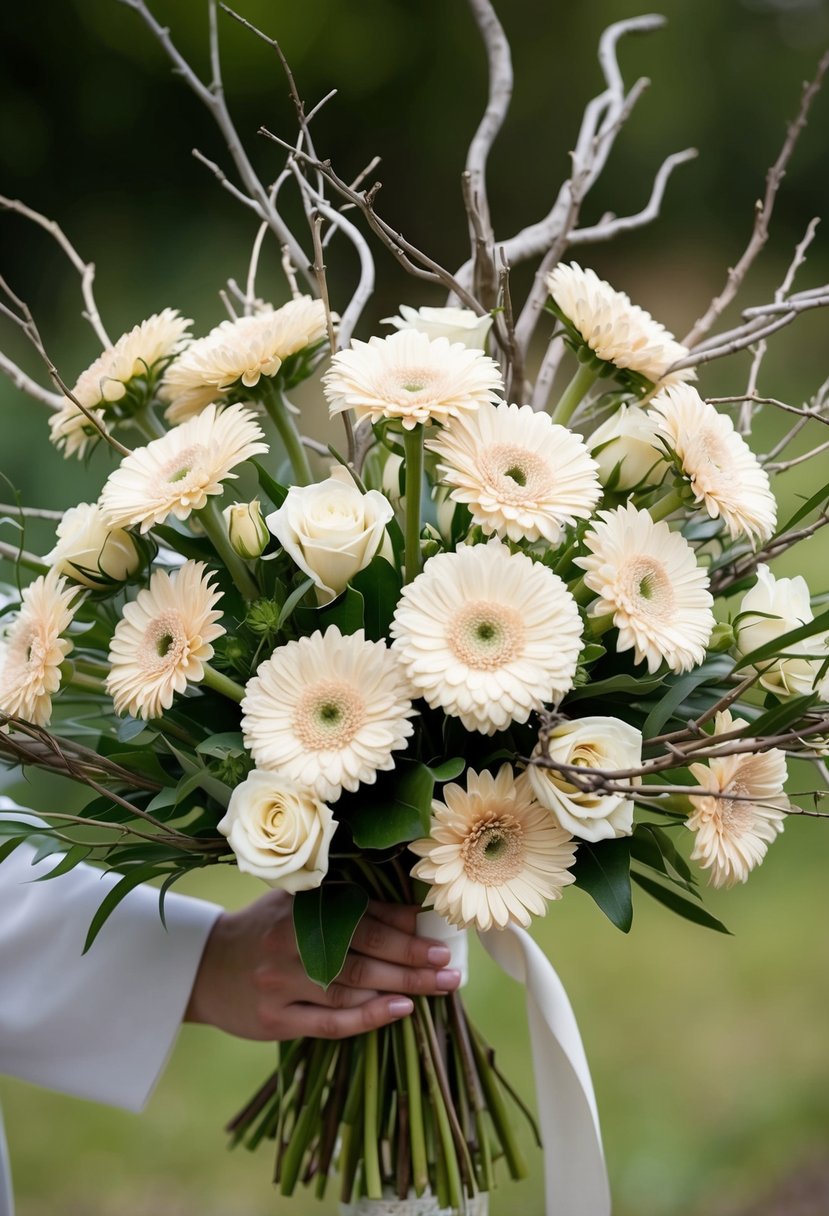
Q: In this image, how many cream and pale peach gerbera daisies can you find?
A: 14